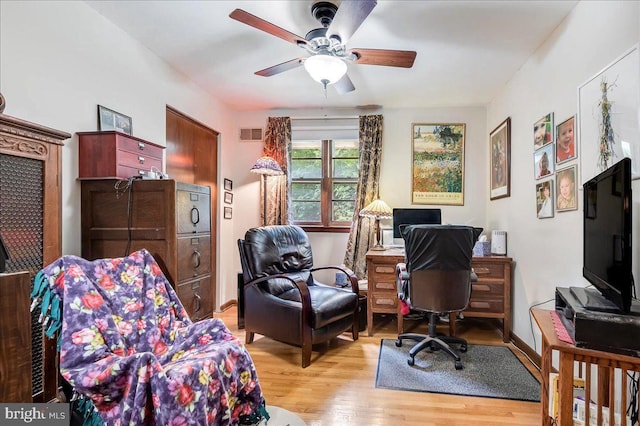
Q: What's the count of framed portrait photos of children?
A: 5